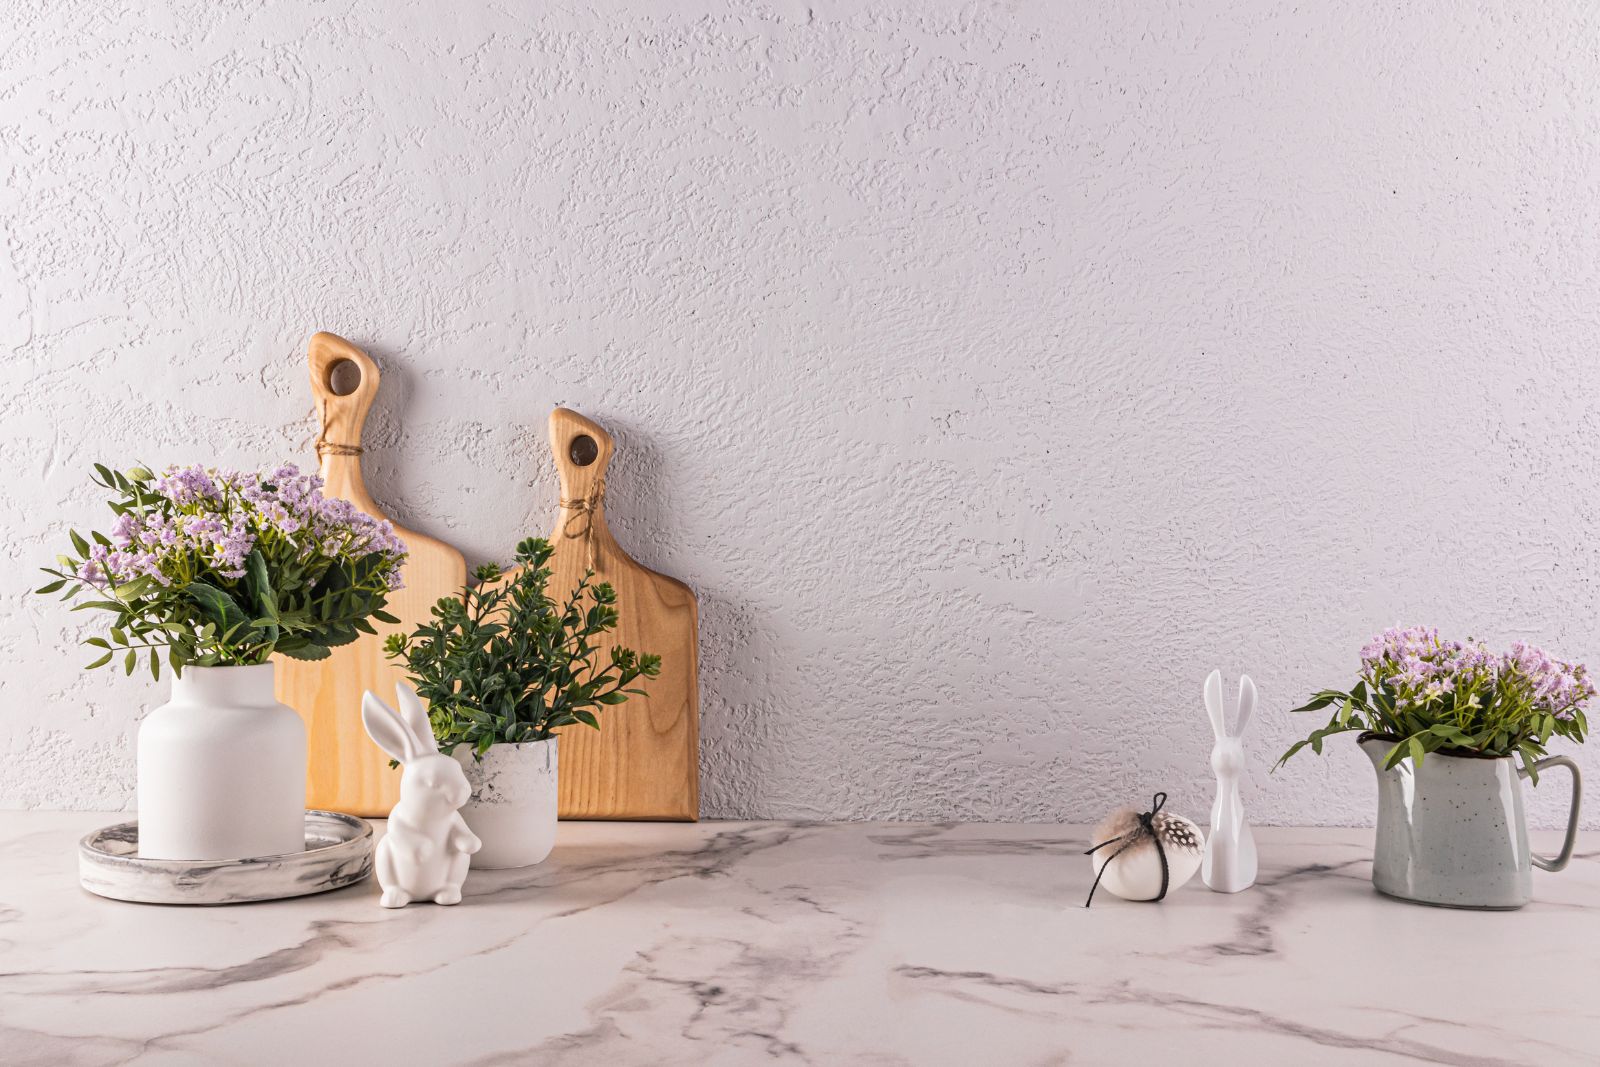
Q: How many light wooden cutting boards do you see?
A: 2